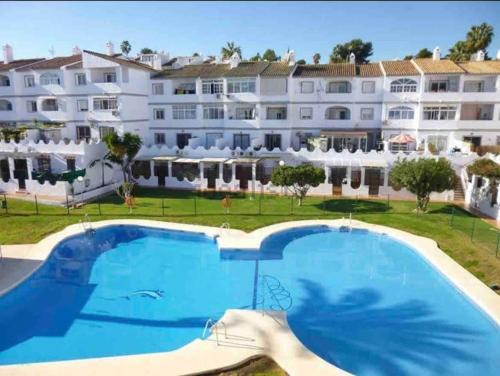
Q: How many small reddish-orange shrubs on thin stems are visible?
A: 2